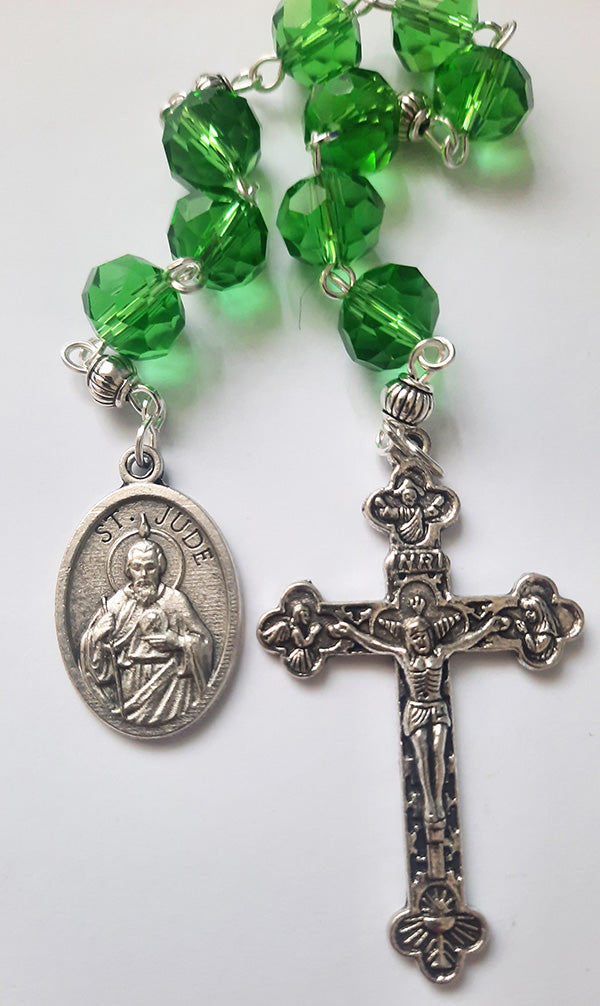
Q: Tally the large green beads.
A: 9